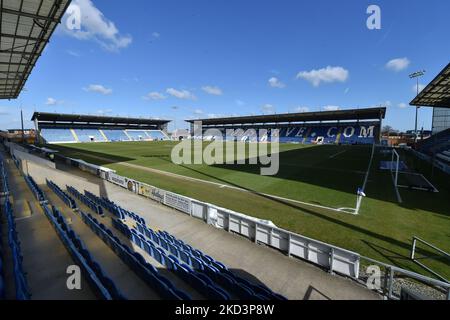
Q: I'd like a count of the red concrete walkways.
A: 0